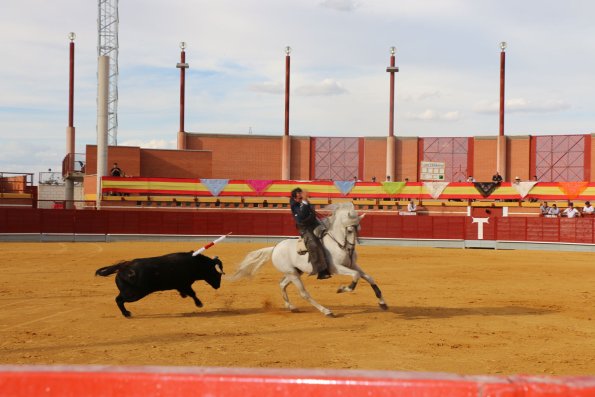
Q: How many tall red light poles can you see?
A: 5